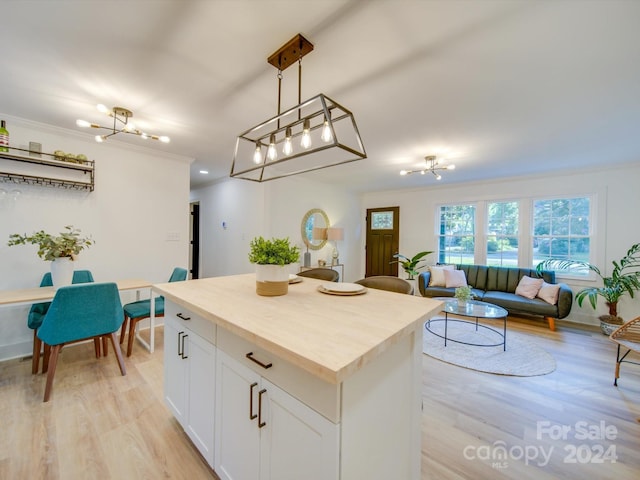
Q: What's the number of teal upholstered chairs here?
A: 3